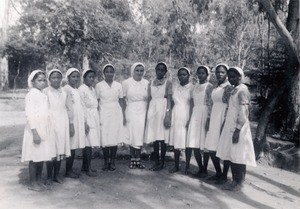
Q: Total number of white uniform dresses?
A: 11